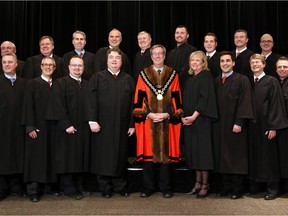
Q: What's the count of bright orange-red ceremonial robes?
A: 1